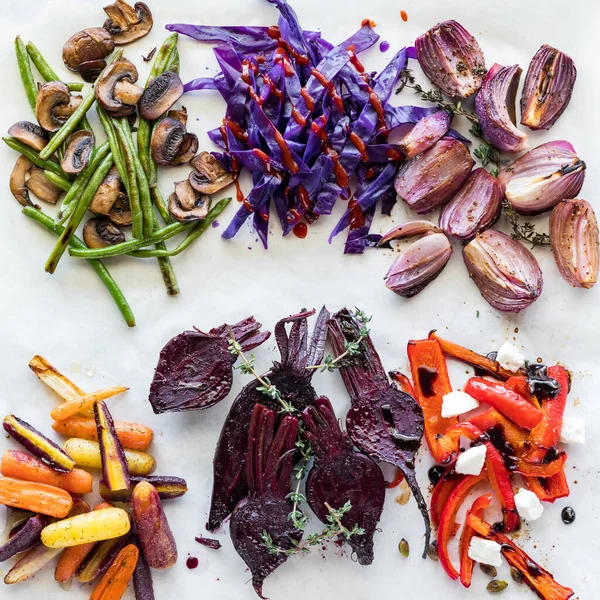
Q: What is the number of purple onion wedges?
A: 10